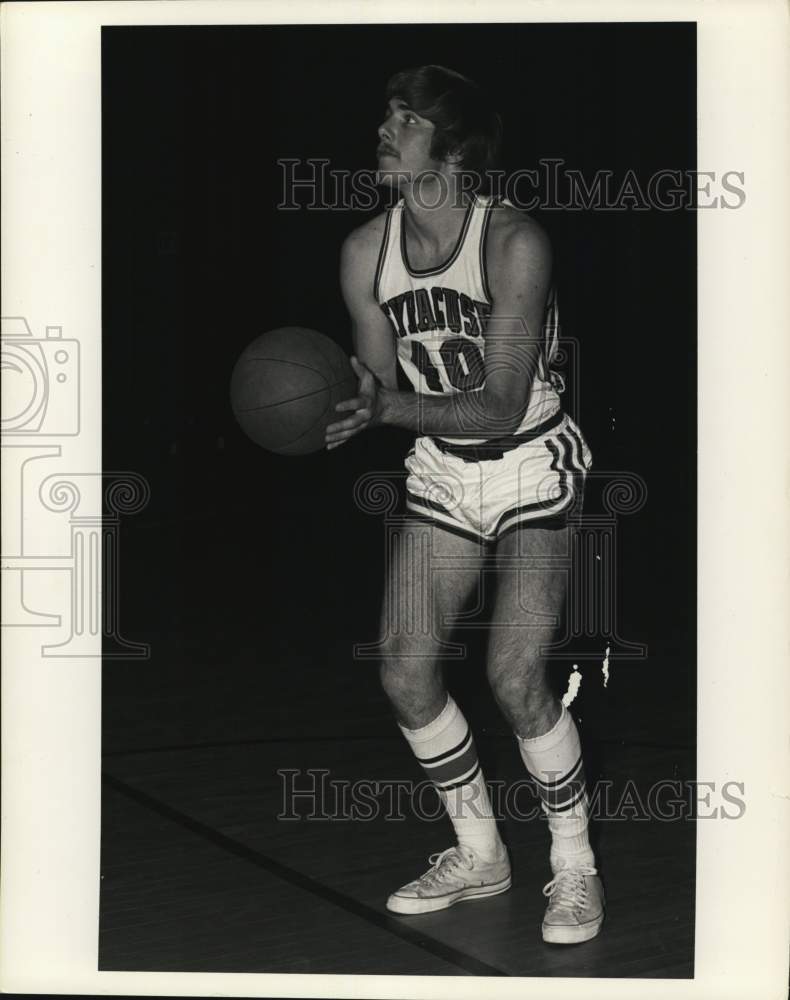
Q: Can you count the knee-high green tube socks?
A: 0